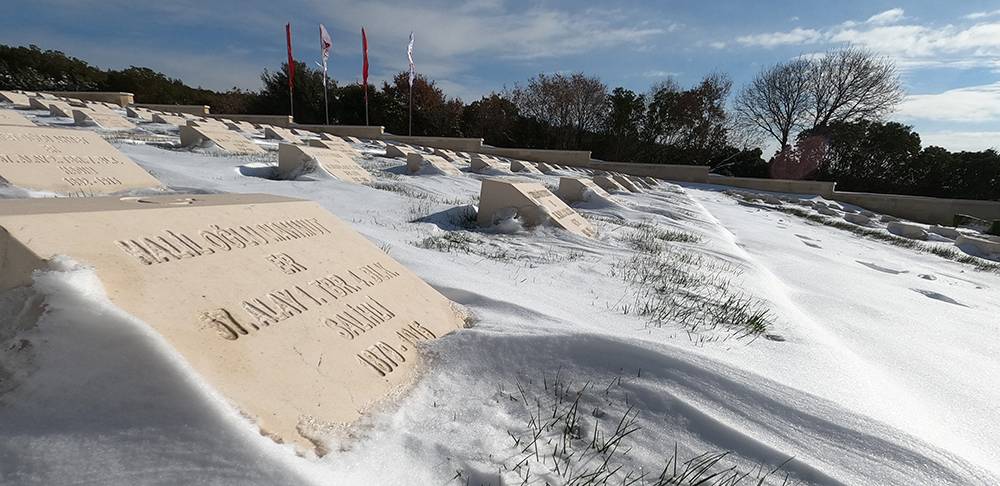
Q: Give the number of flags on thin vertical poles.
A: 4